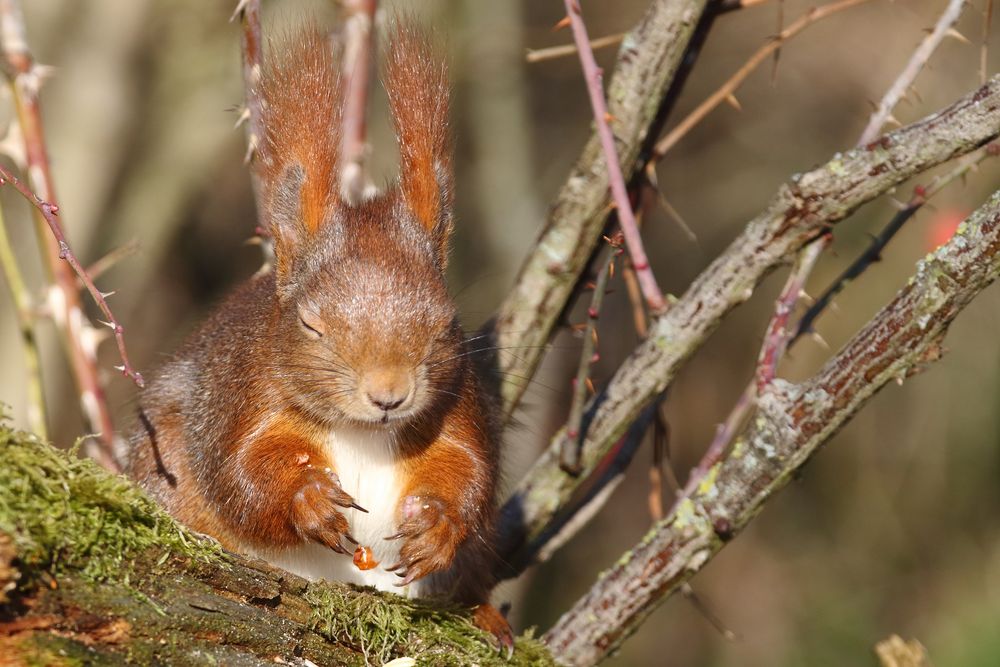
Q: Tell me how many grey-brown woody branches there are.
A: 3